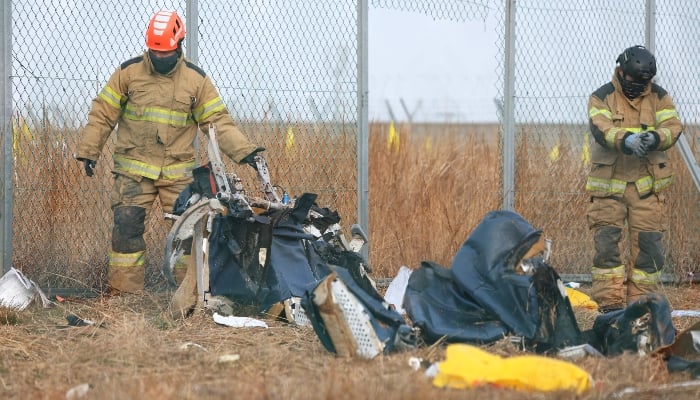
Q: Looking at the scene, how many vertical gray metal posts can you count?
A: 5